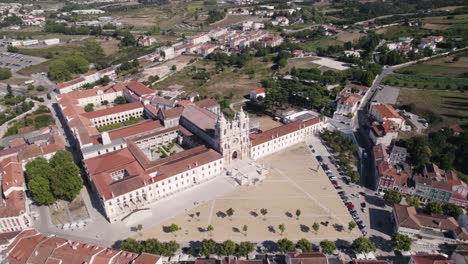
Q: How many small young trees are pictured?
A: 11